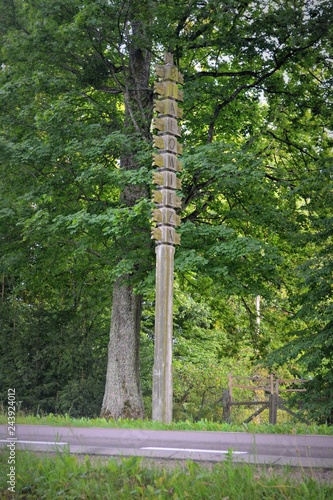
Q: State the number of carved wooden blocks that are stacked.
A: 10